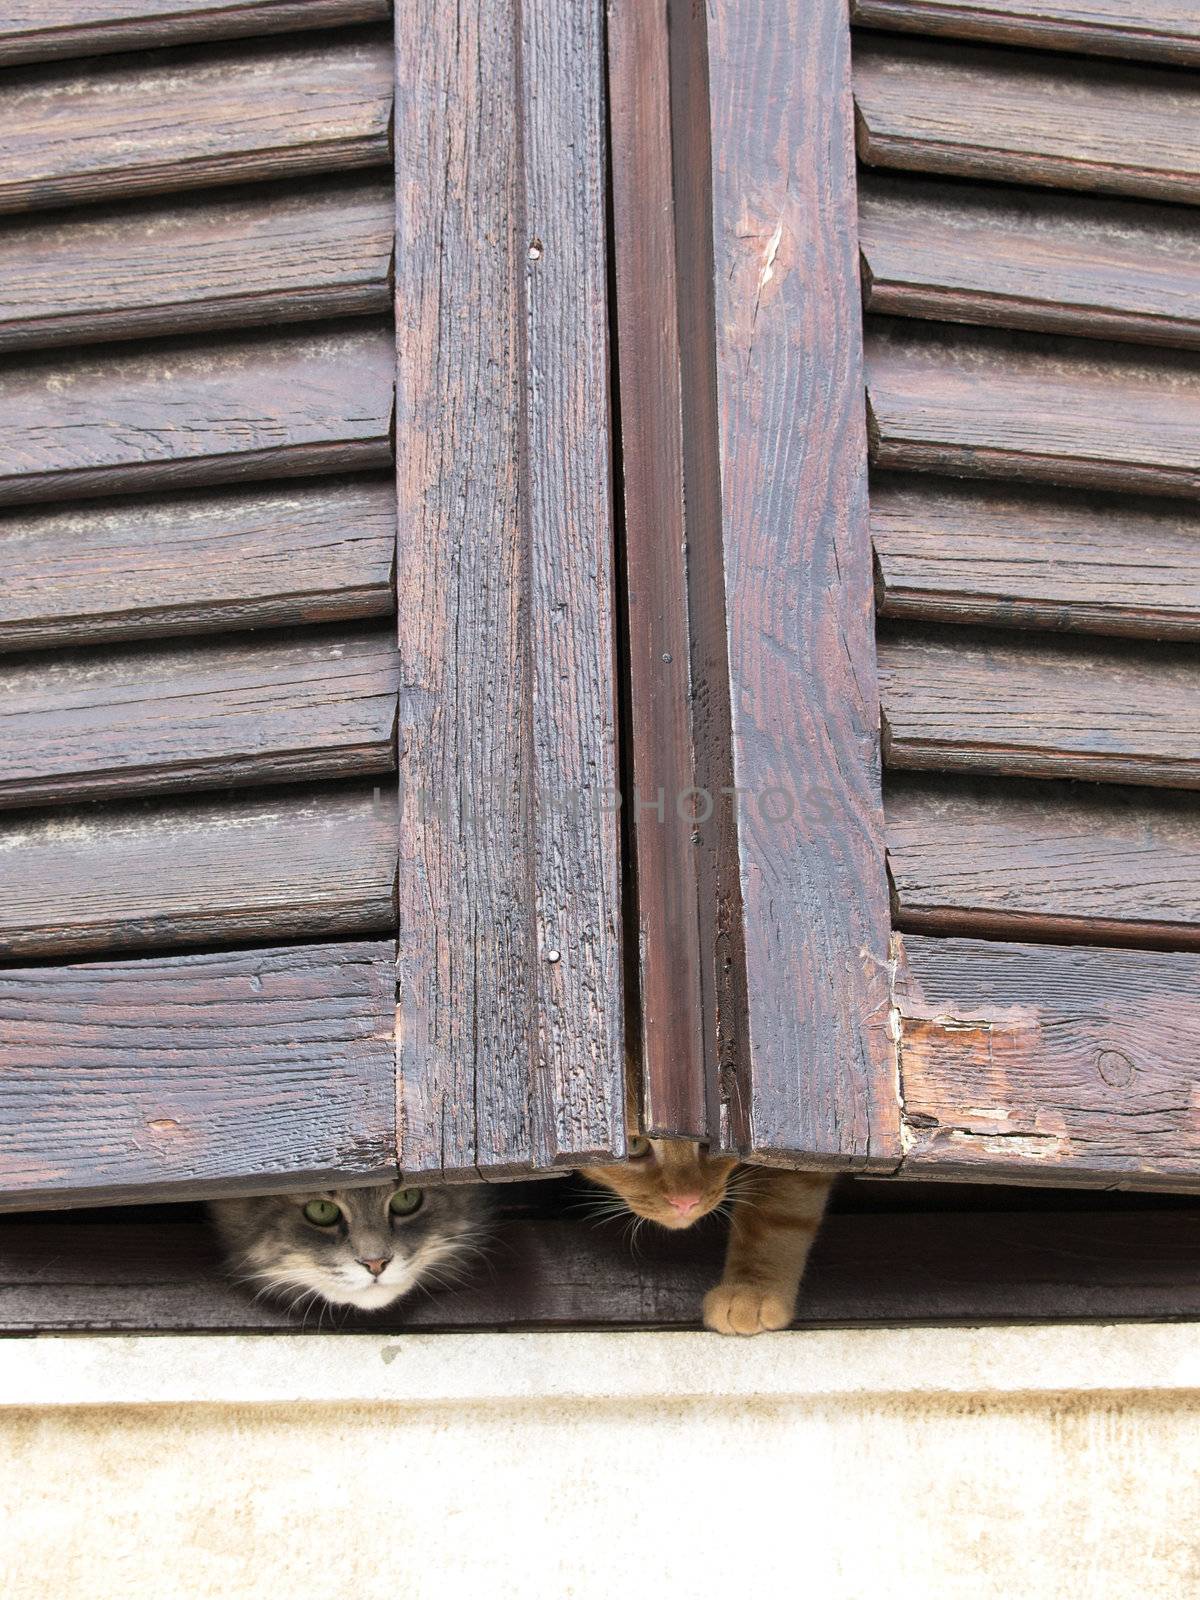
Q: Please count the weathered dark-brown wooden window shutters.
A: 2